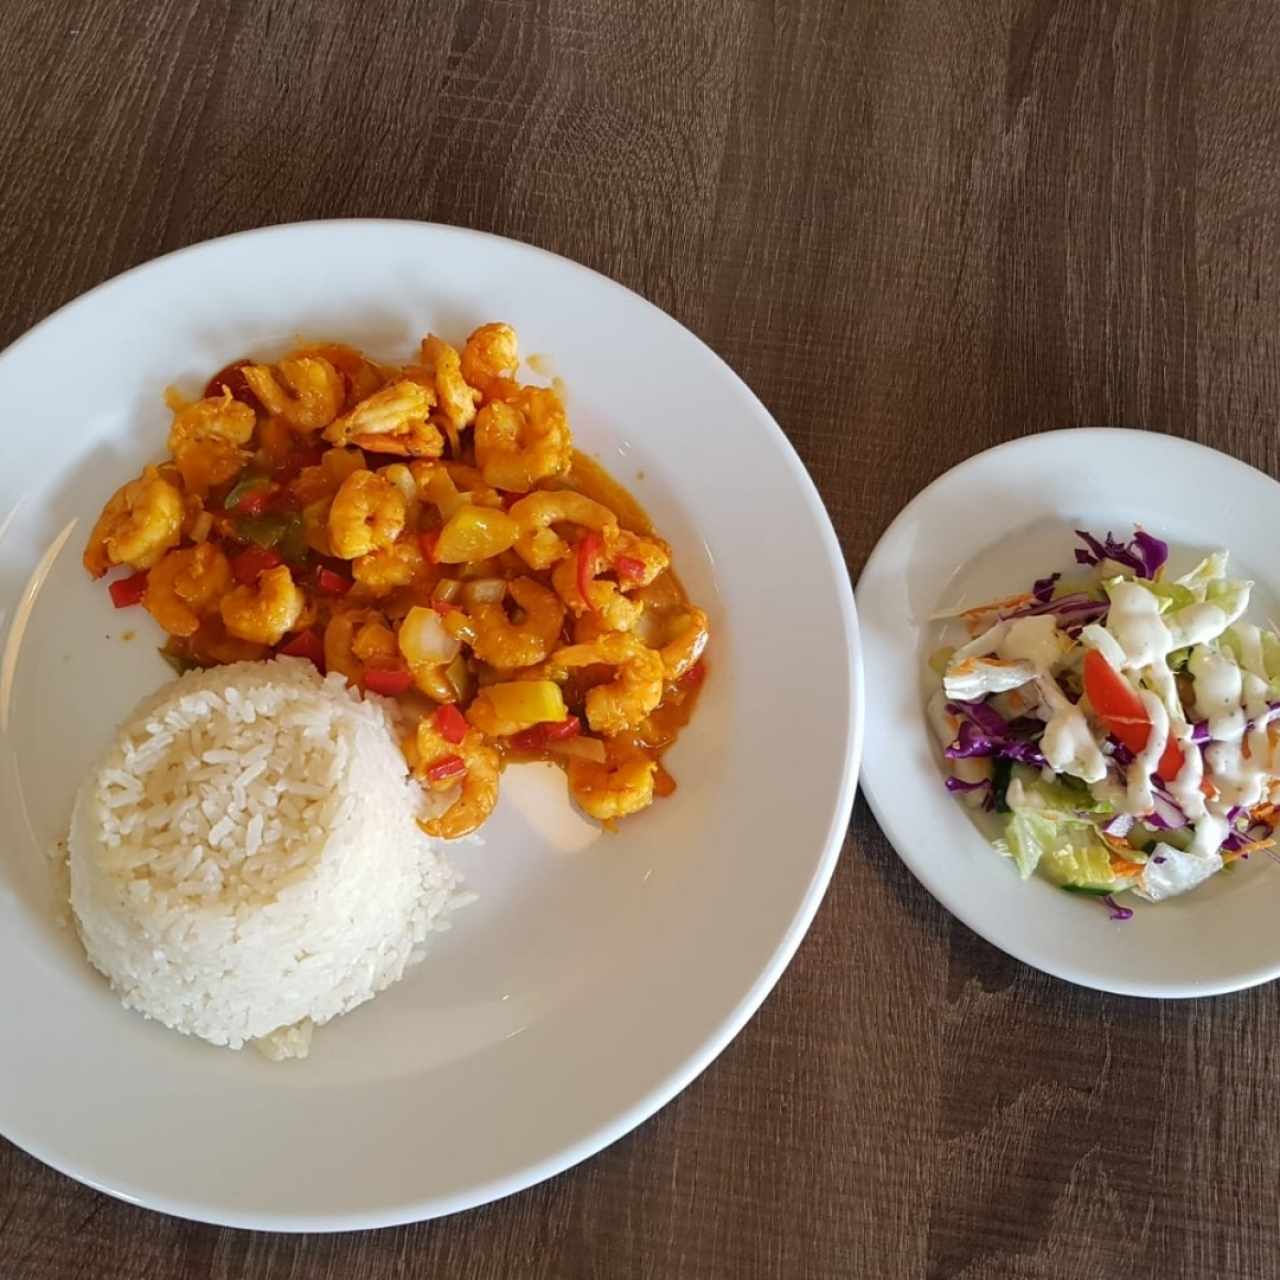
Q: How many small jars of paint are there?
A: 0